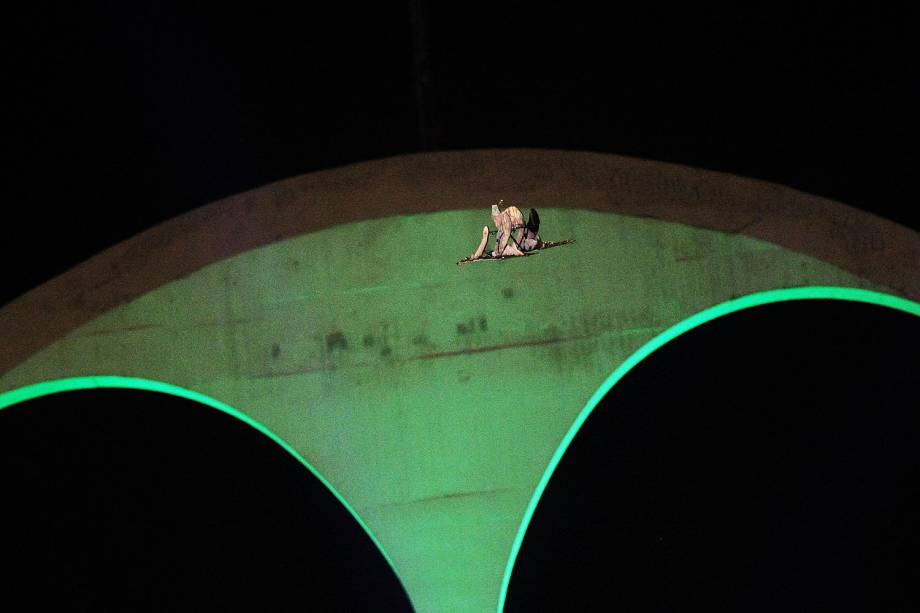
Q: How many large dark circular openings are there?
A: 2